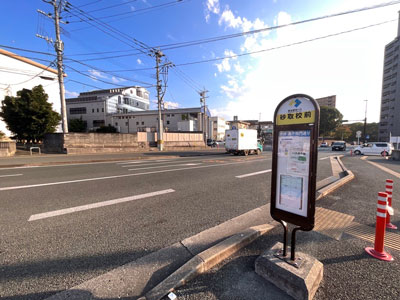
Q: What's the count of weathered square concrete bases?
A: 1